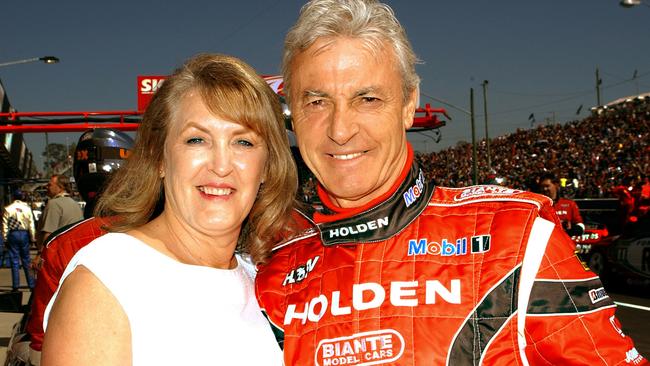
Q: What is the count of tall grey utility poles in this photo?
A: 3